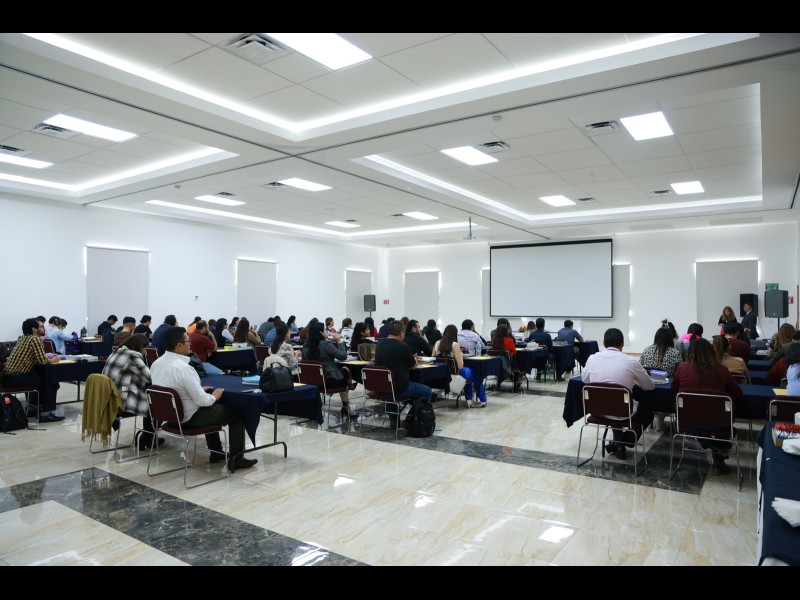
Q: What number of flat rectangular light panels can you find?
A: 11